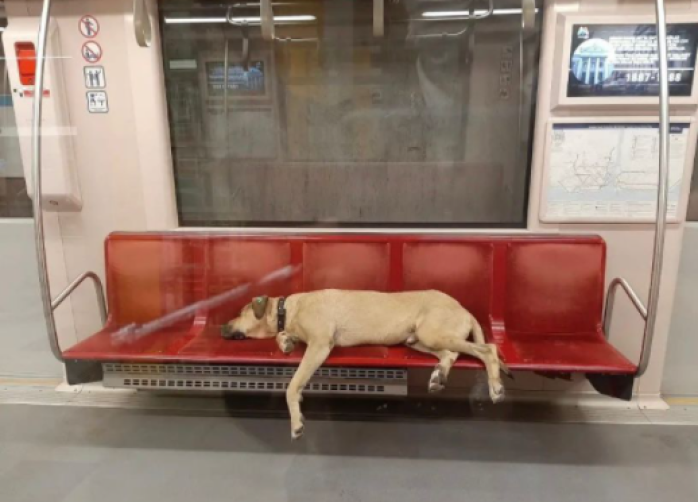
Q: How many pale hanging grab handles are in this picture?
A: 4